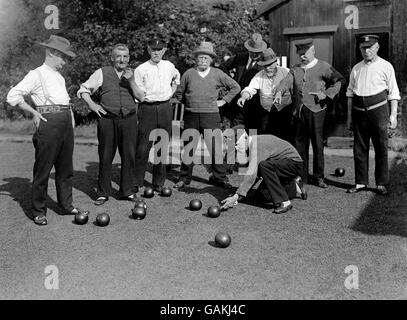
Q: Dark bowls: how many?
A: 10